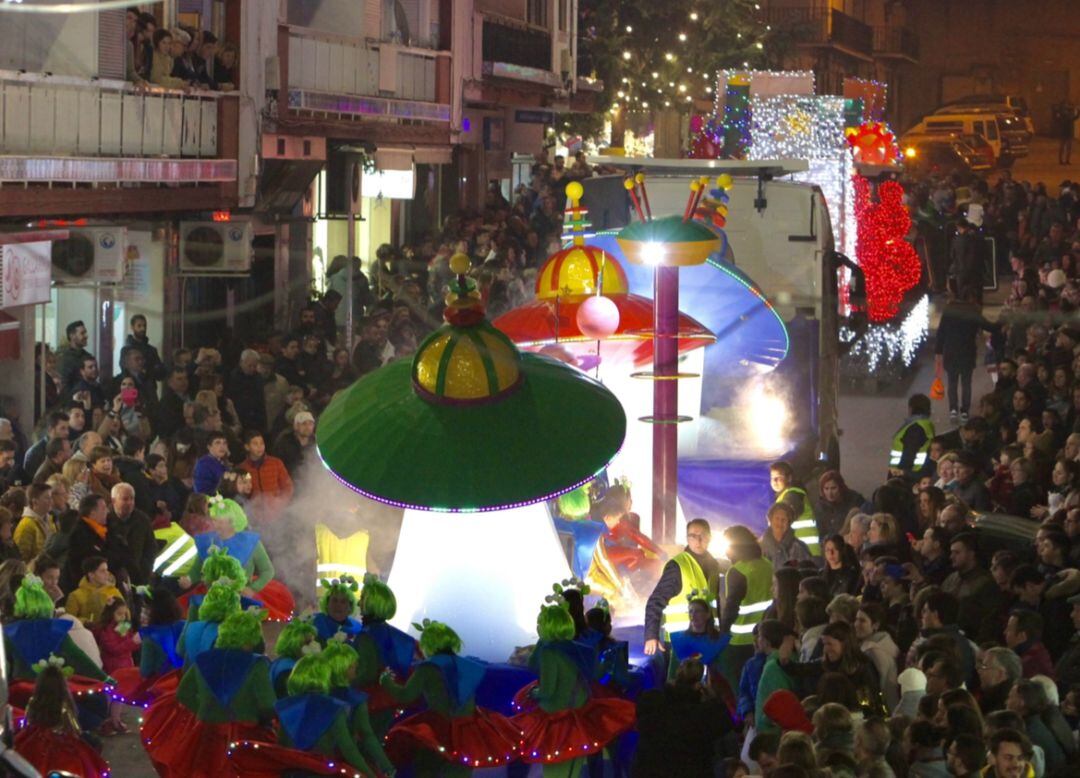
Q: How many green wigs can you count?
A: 13